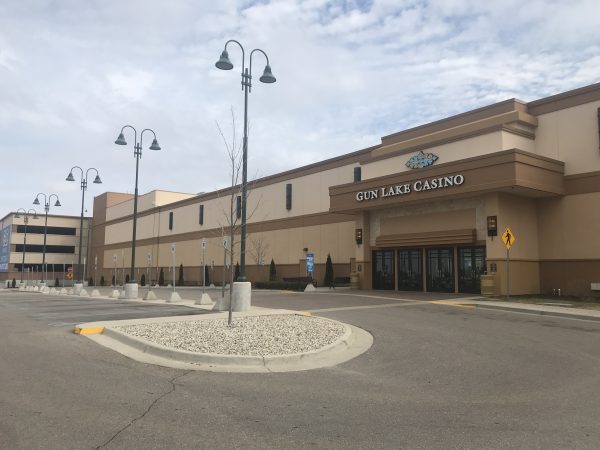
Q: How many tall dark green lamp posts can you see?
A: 5